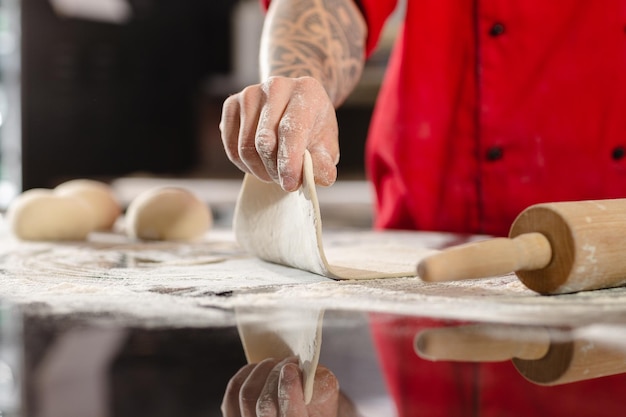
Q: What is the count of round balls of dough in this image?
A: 3